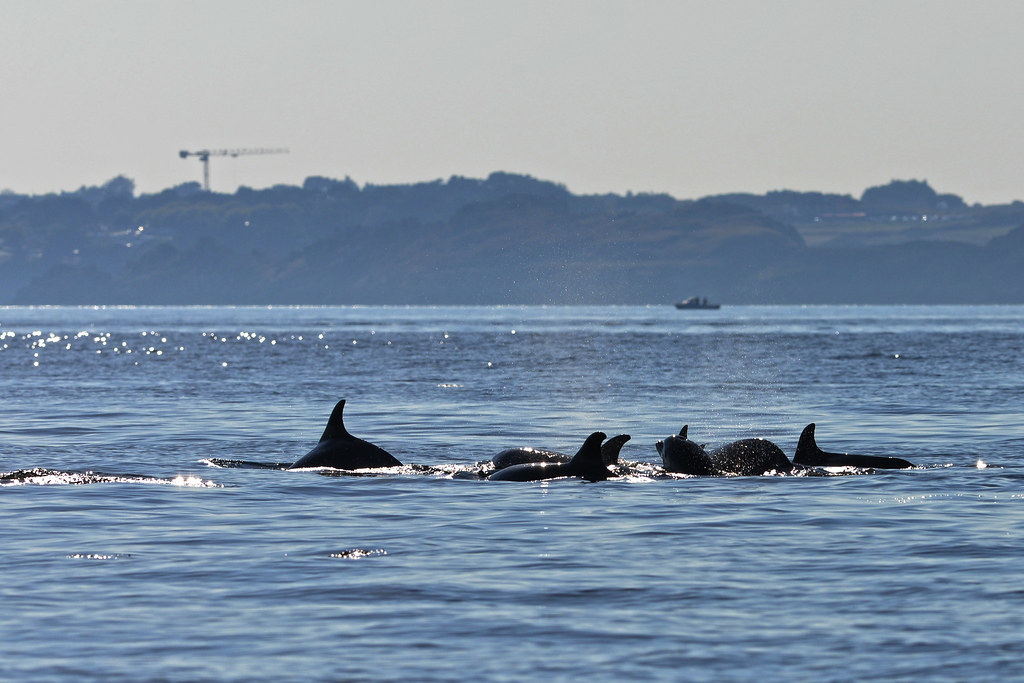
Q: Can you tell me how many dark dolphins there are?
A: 6